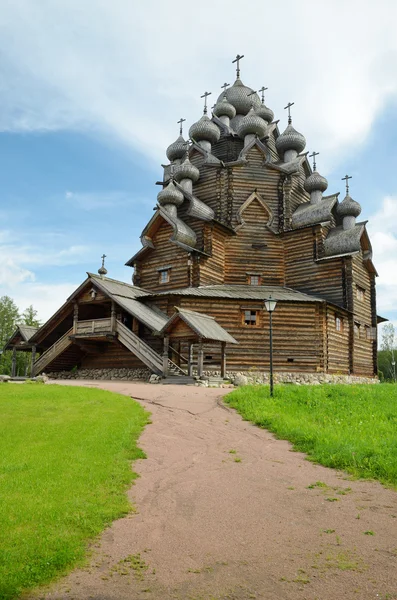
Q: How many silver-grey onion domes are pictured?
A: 12